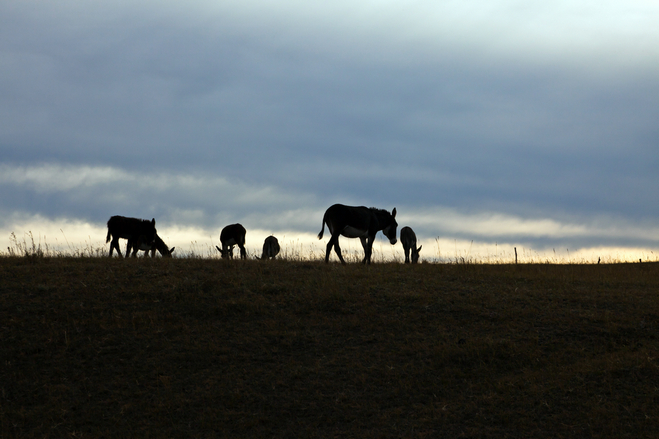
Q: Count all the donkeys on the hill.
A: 6